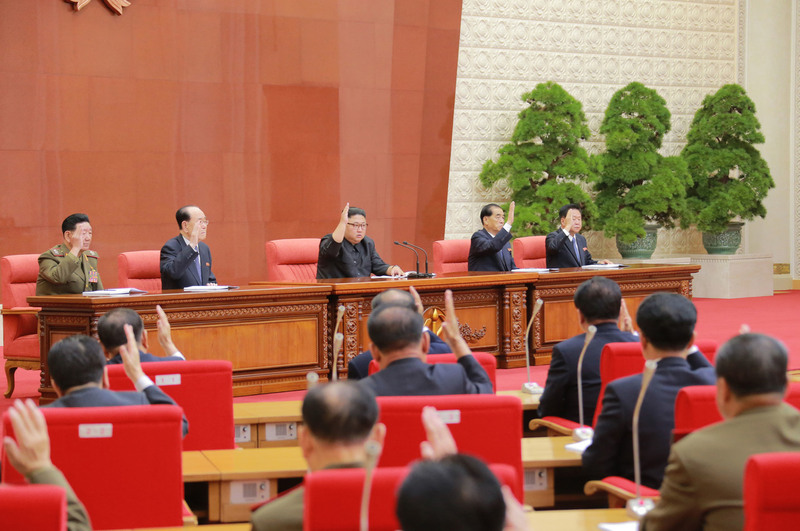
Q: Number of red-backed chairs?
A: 14